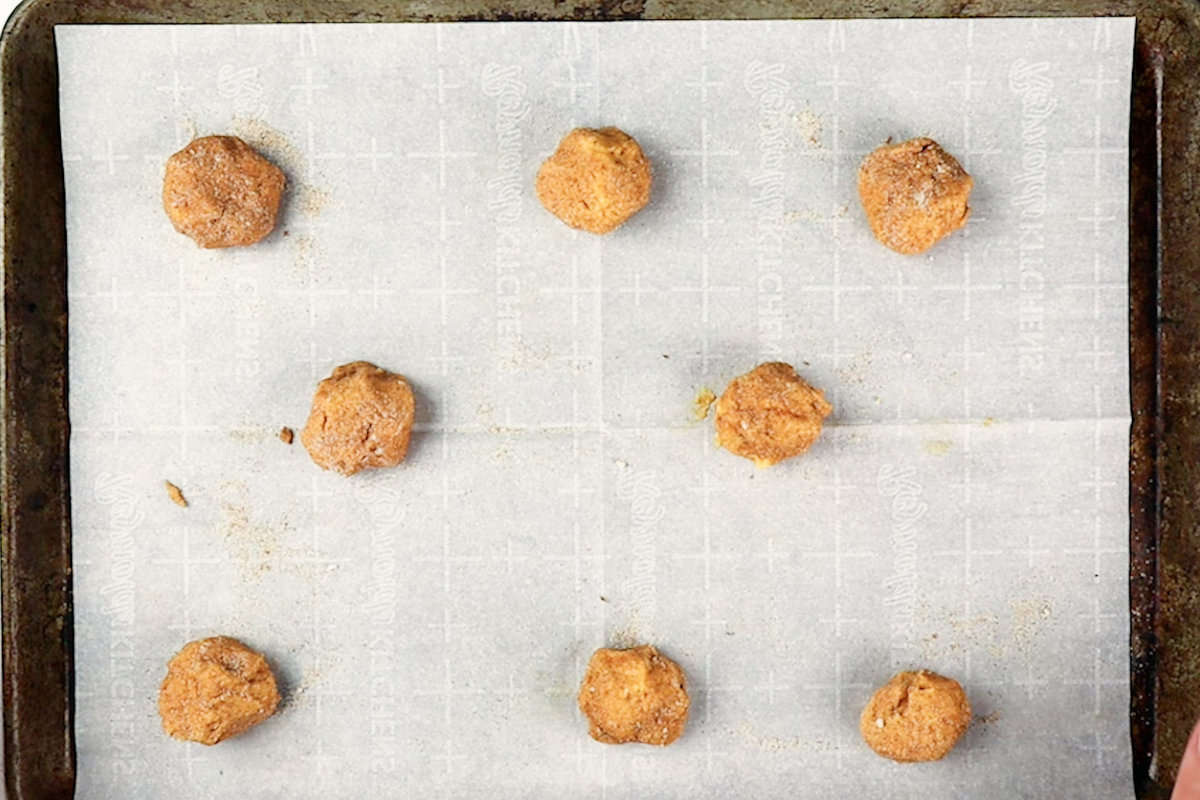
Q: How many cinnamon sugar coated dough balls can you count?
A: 8